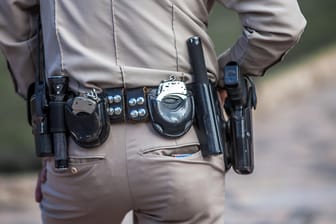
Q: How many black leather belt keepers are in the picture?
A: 2